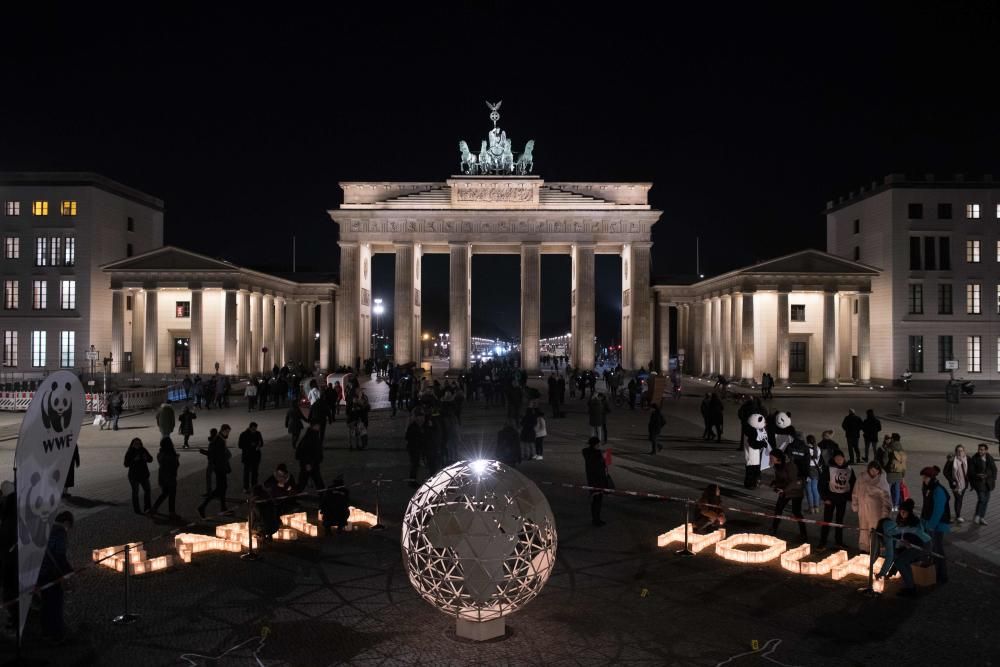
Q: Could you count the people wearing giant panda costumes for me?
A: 2